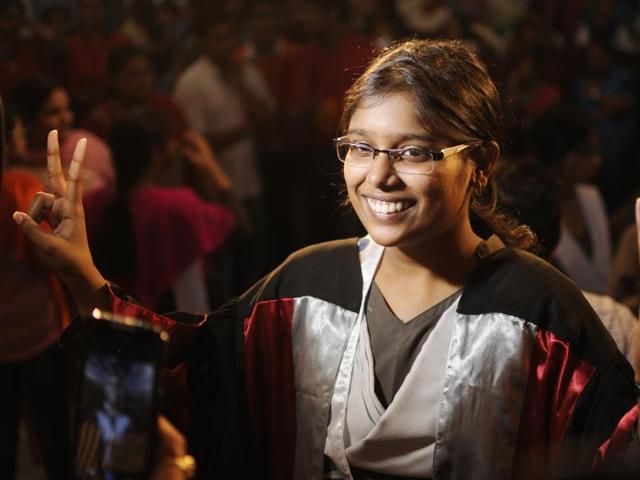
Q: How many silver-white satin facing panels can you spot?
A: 2